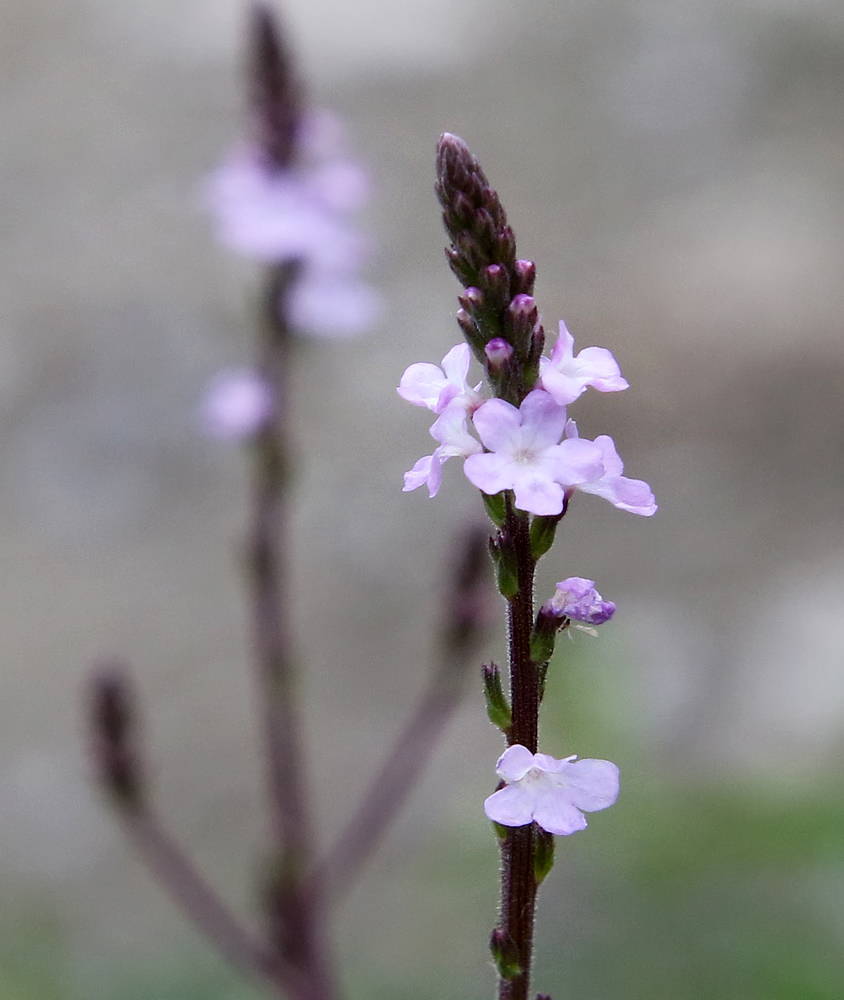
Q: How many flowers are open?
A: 6